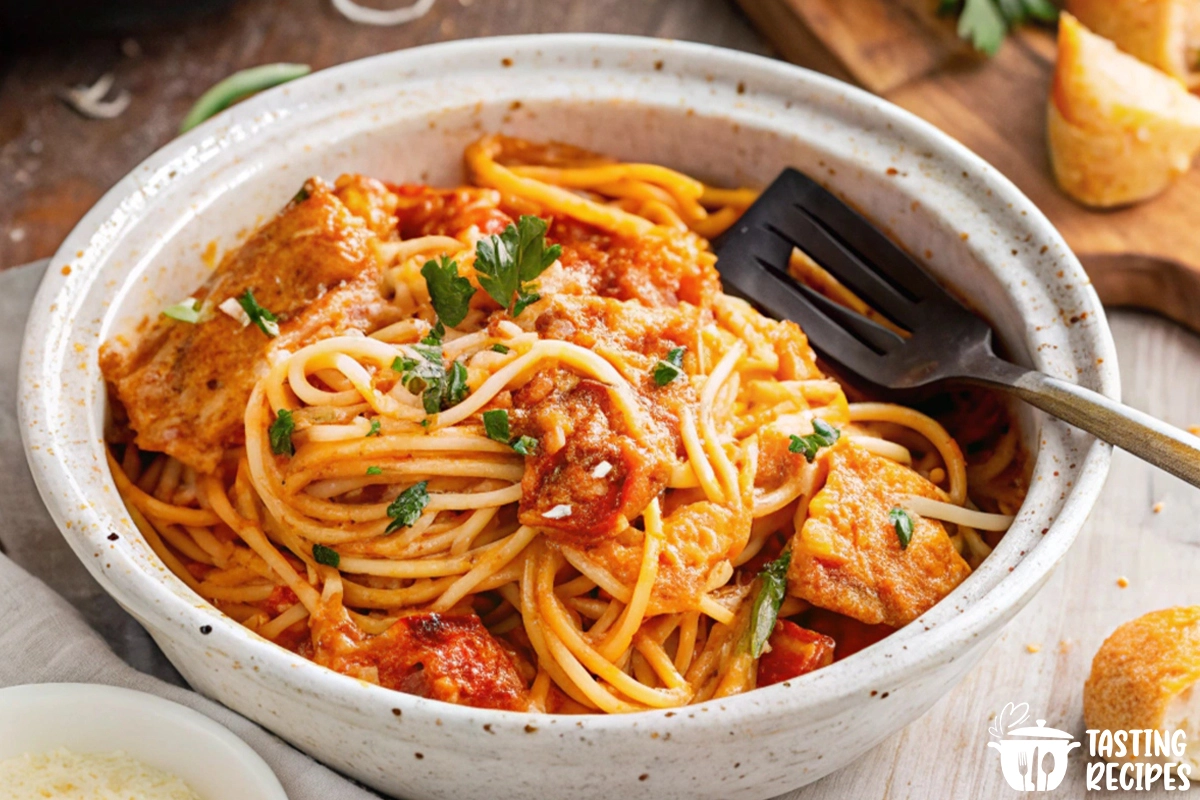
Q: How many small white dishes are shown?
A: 1